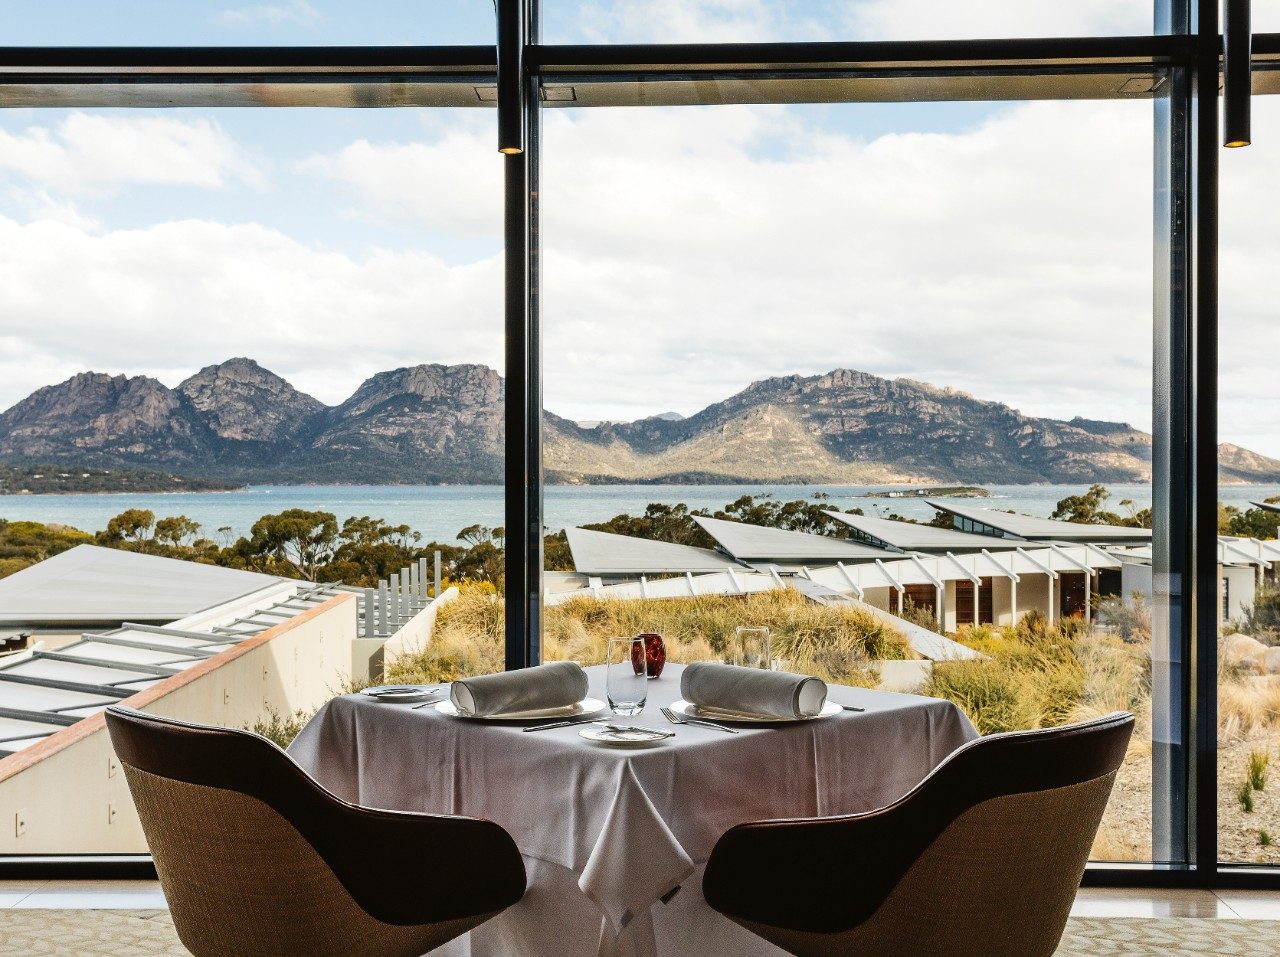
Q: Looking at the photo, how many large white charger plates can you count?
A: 2